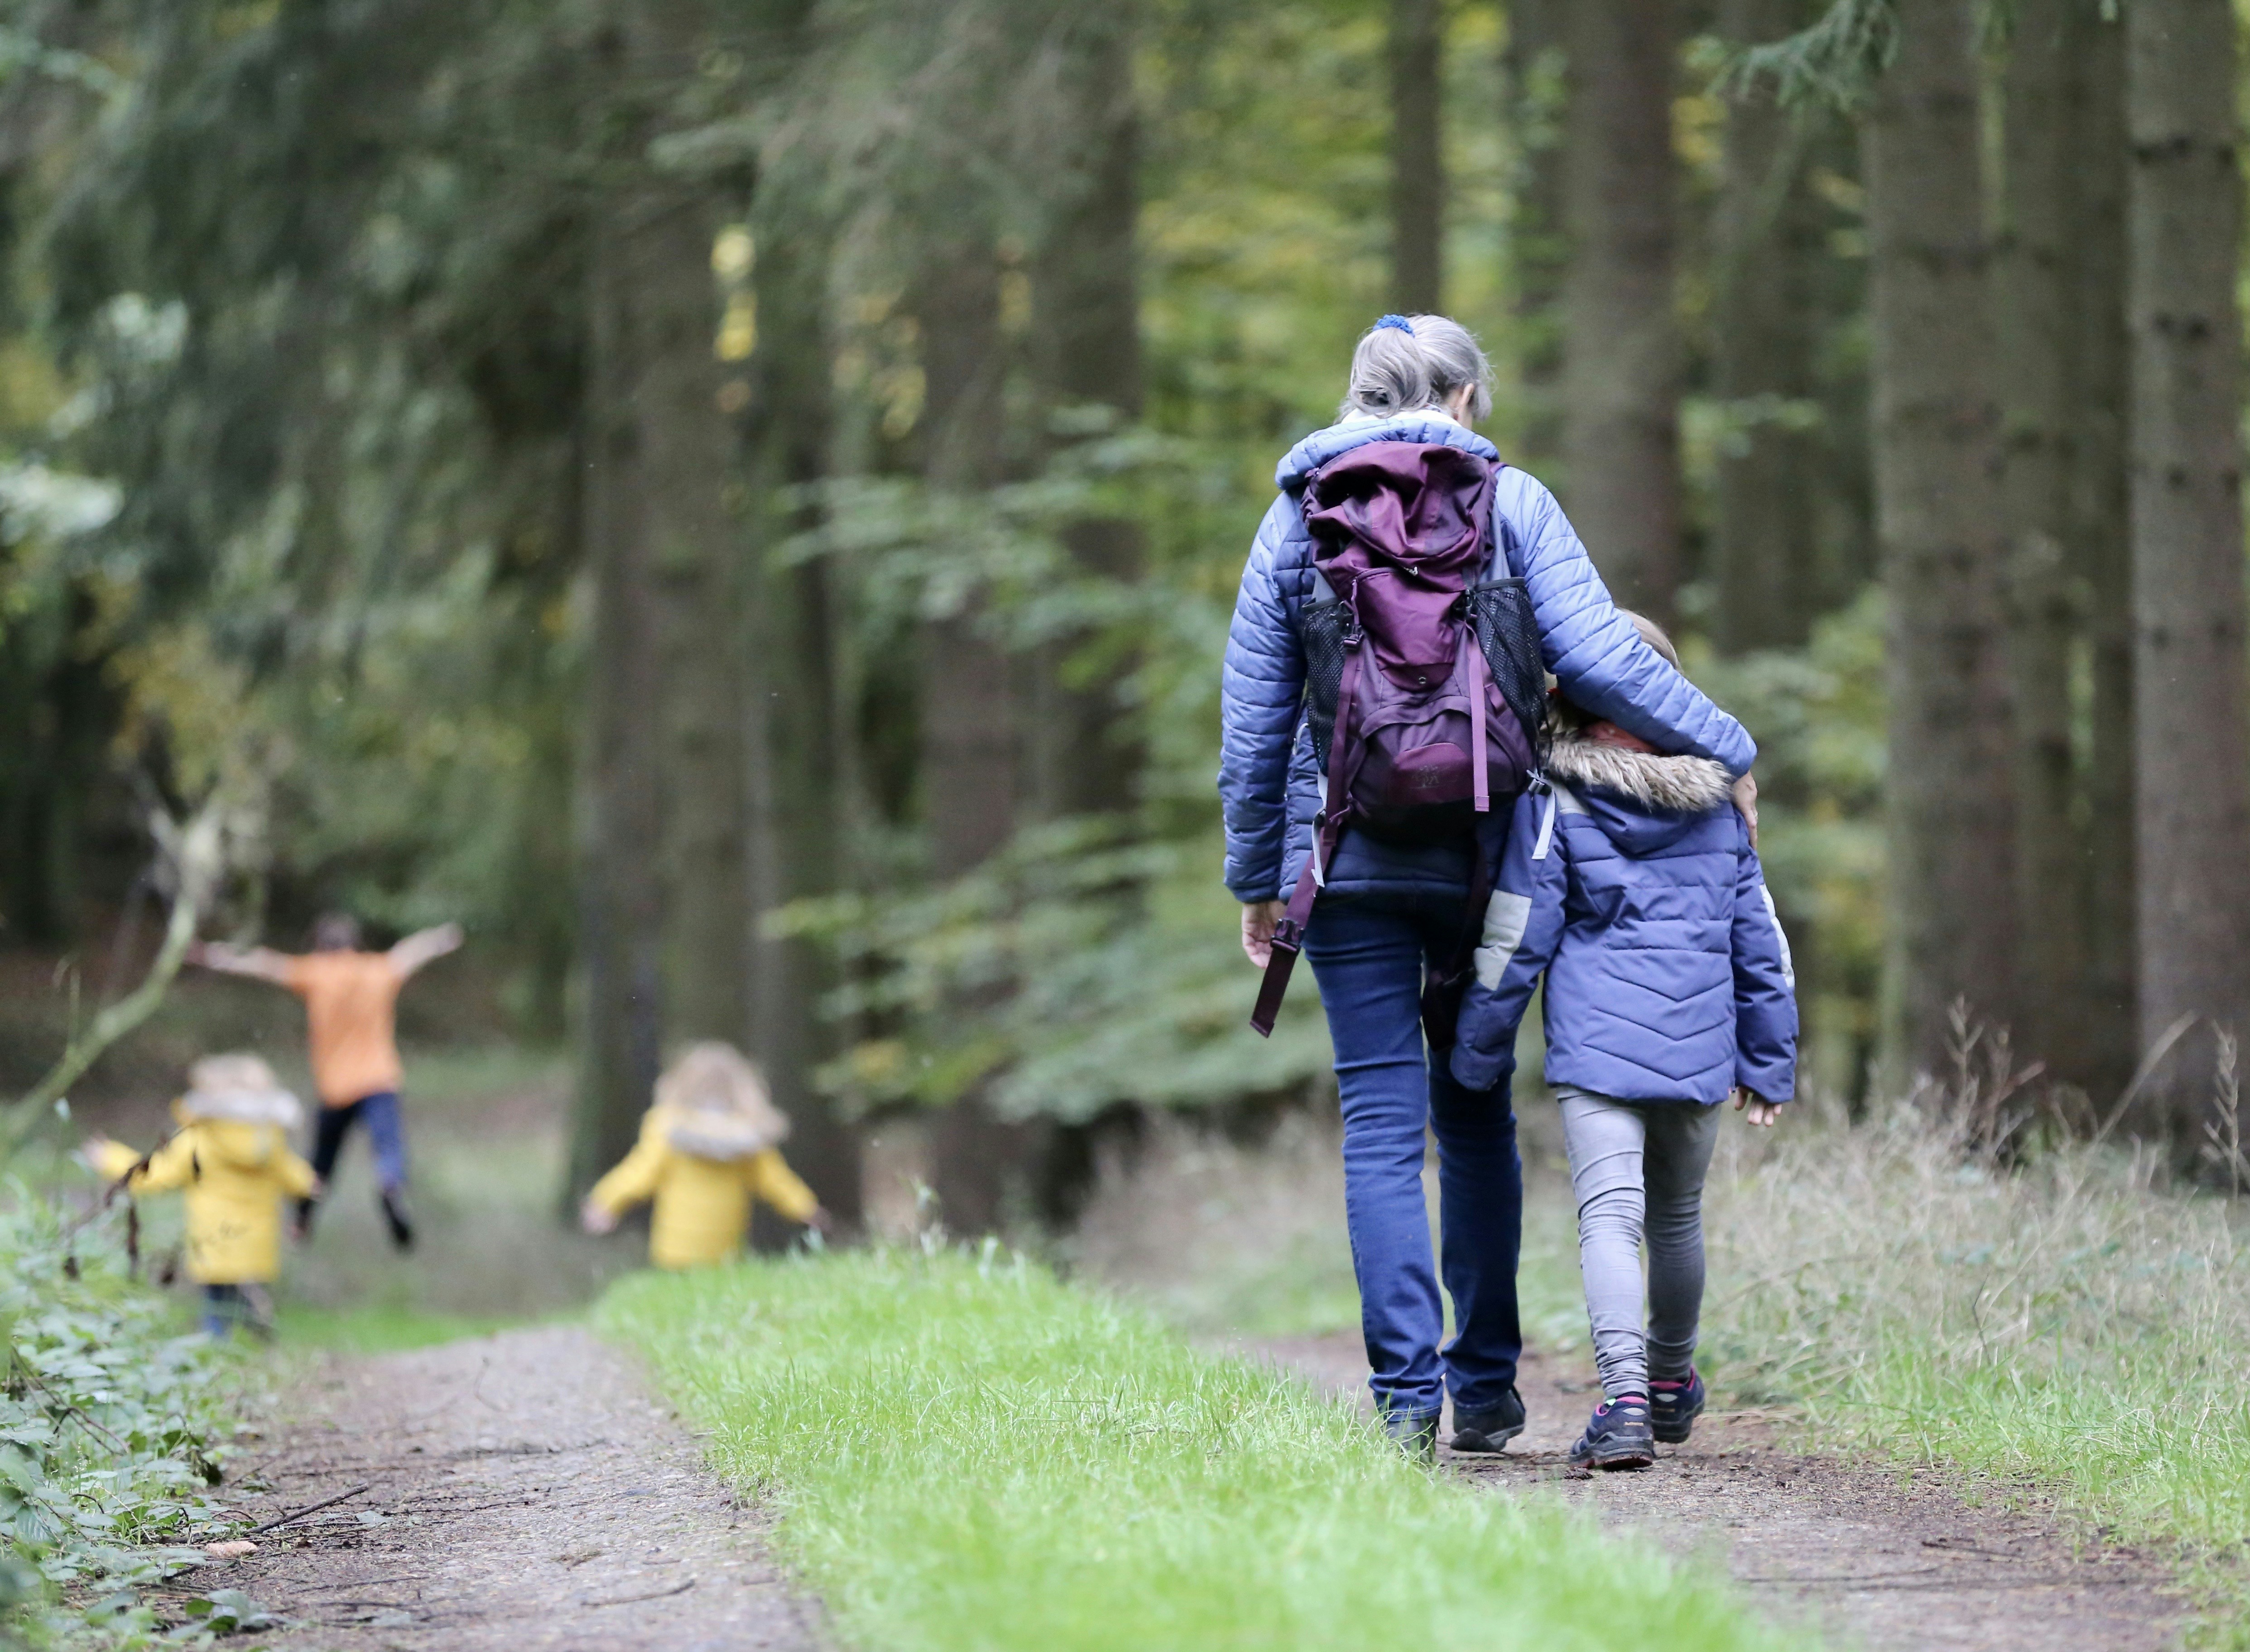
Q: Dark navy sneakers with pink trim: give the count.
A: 2